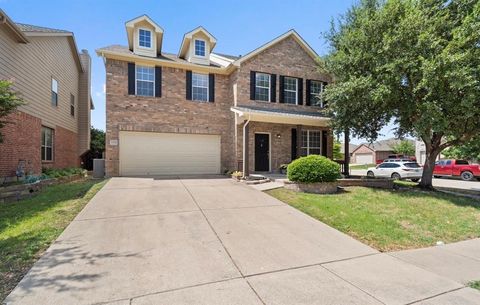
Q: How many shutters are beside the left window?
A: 2